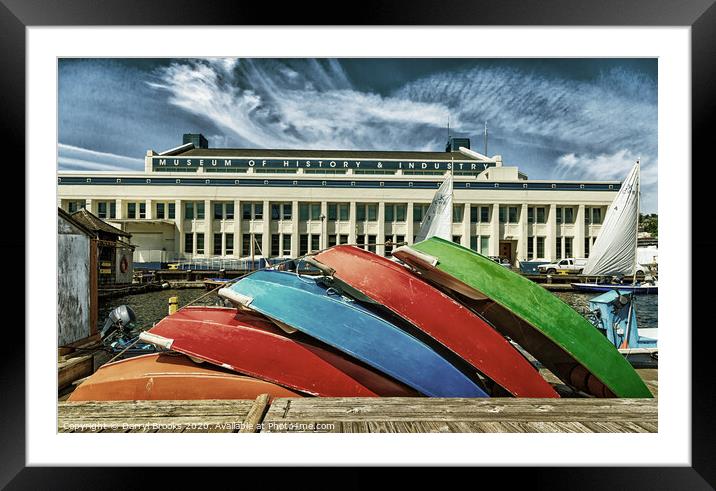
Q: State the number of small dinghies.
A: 5